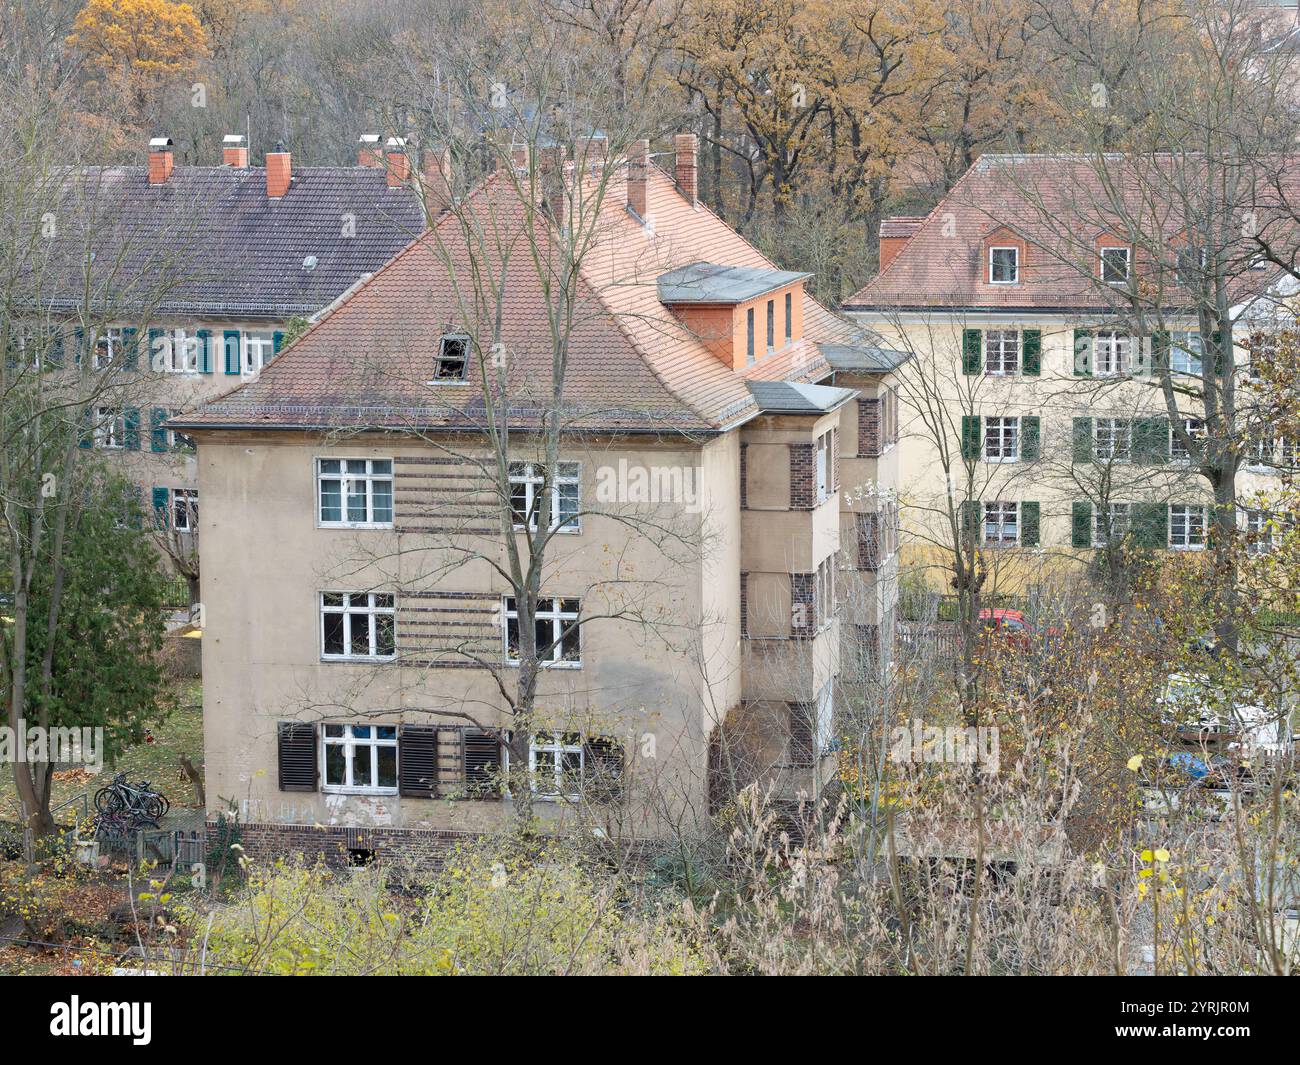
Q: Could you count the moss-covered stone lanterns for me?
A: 0